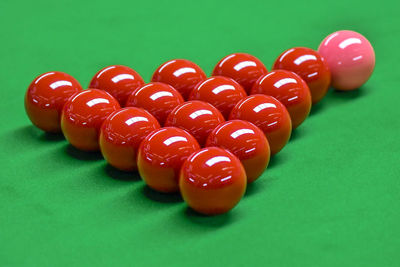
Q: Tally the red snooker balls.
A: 15